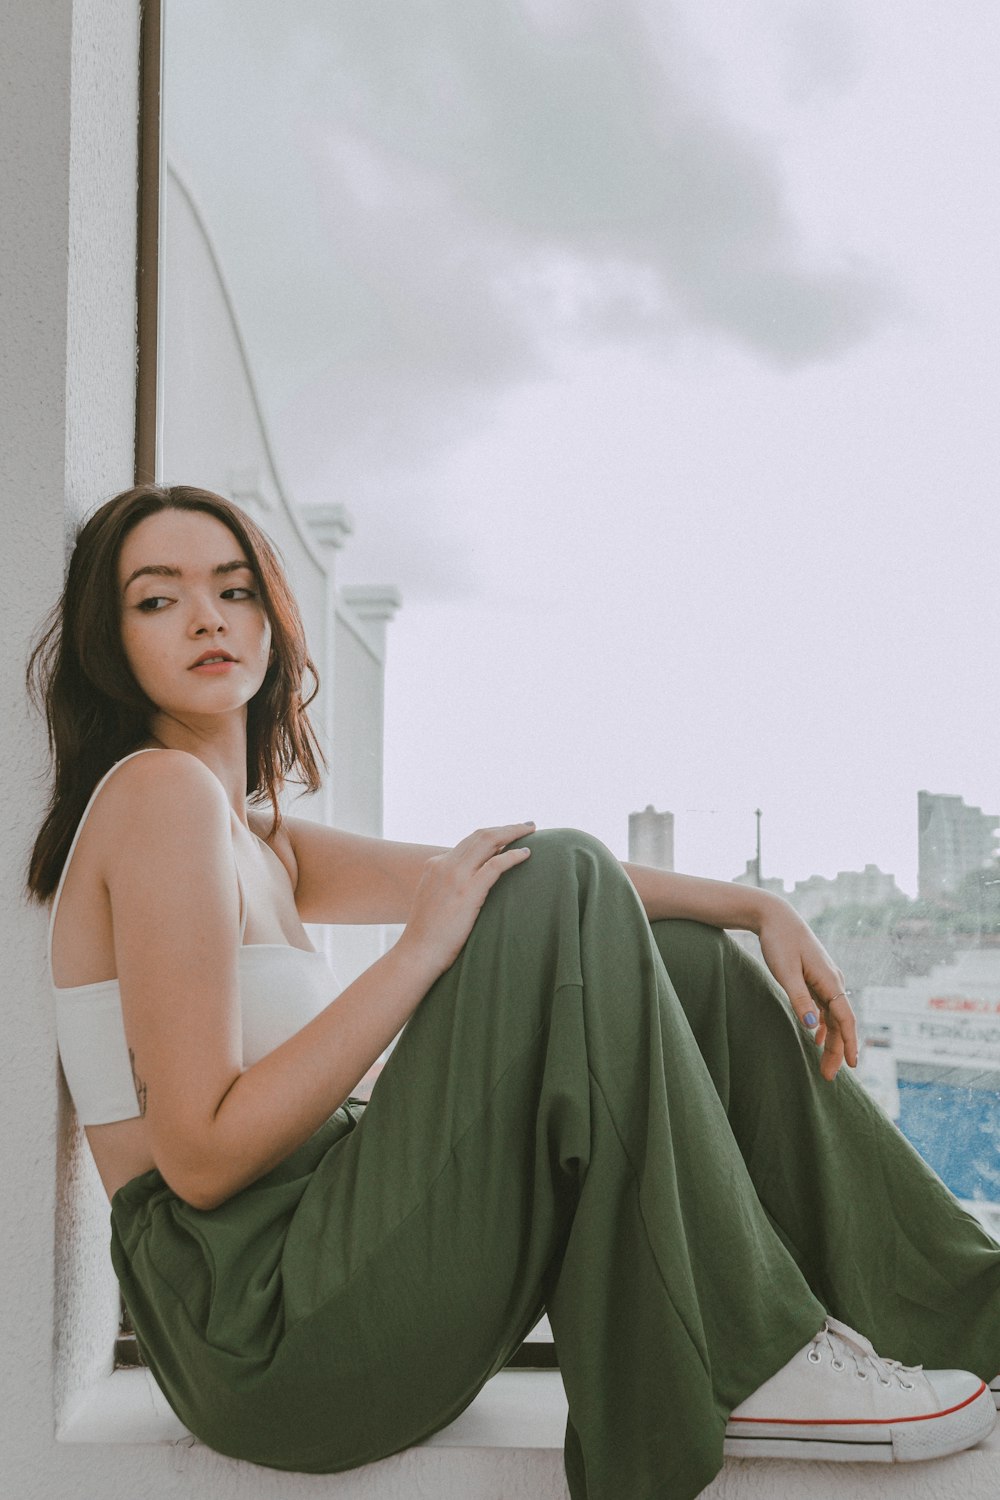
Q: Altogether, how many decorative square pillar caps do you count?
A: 2